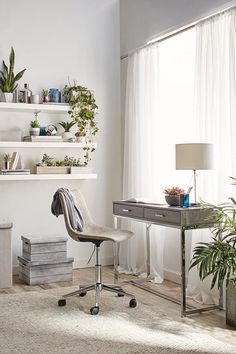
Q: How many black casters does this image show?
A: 5